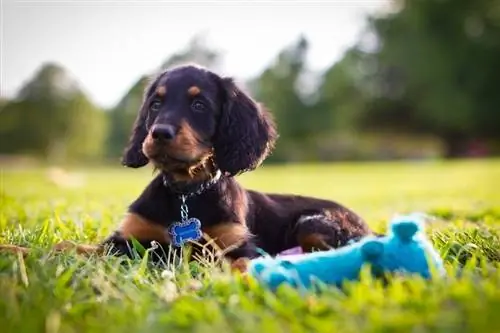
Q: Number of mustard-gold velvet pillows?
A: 0